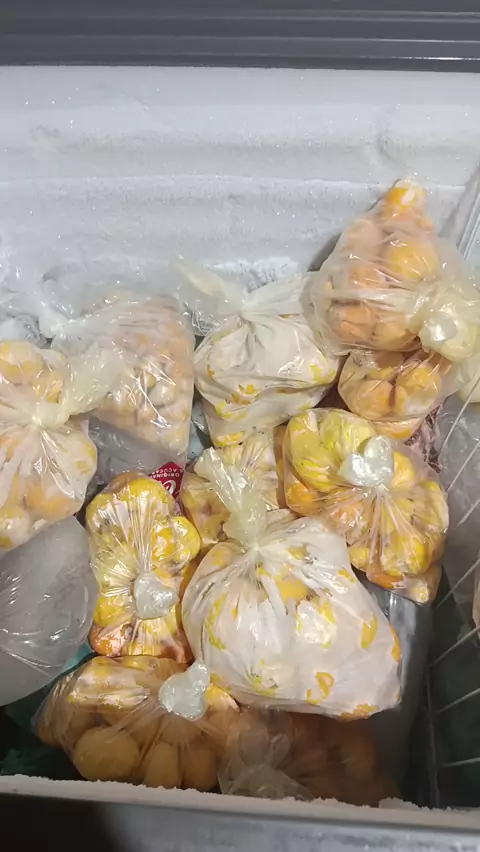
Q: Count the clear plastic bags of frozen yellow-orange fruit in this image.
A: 11